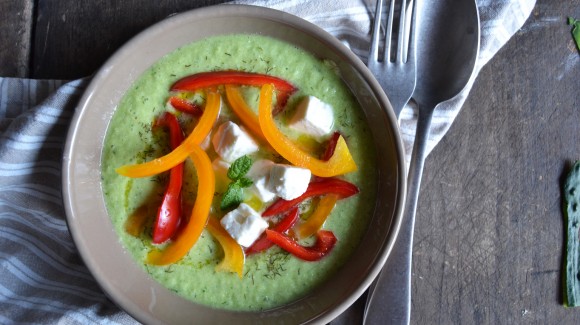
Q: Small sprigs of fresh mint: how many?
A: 1